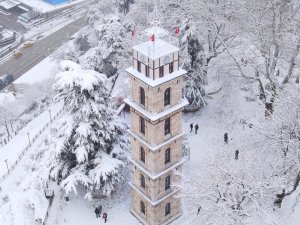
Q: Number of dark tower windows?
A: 14